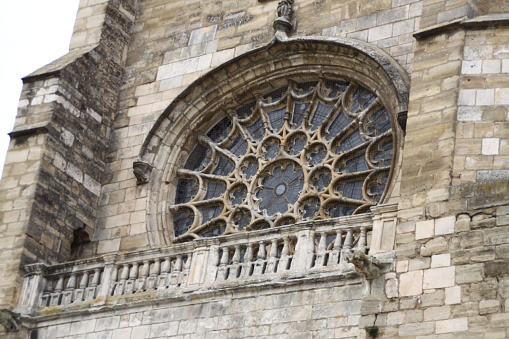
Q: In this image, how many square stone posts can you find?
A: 5